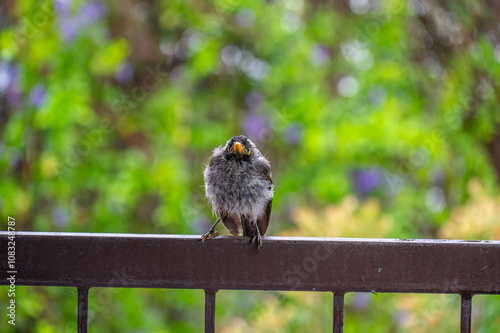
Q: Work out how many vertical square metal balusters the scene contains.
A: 4